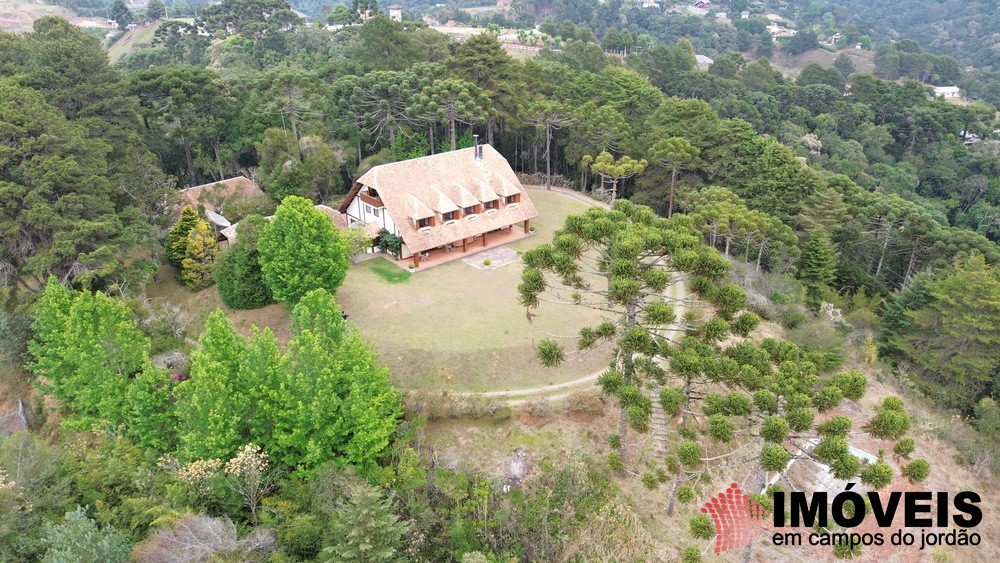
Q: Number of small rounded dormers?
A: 5